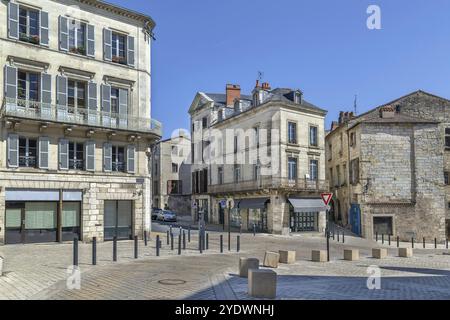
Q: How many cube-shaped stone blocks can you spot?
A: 8